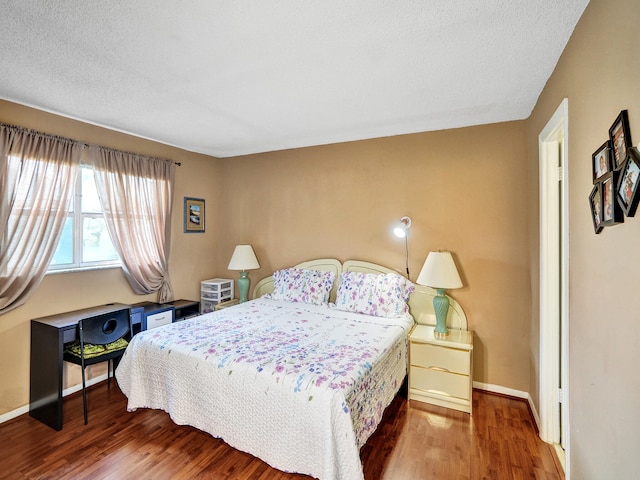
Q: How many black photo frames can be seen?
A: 5